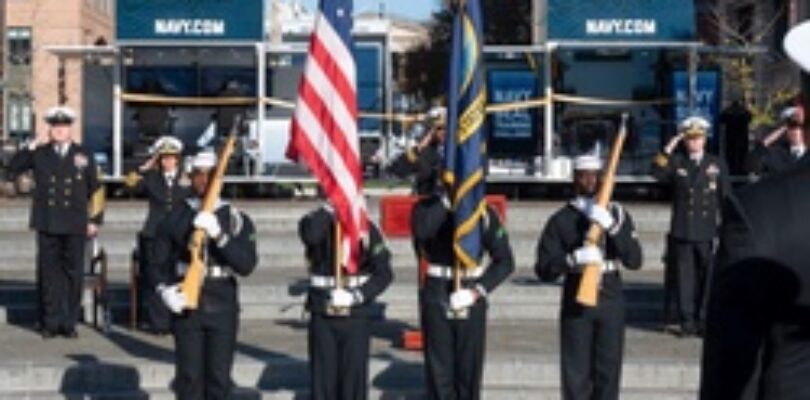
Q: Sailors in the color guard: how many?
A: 4